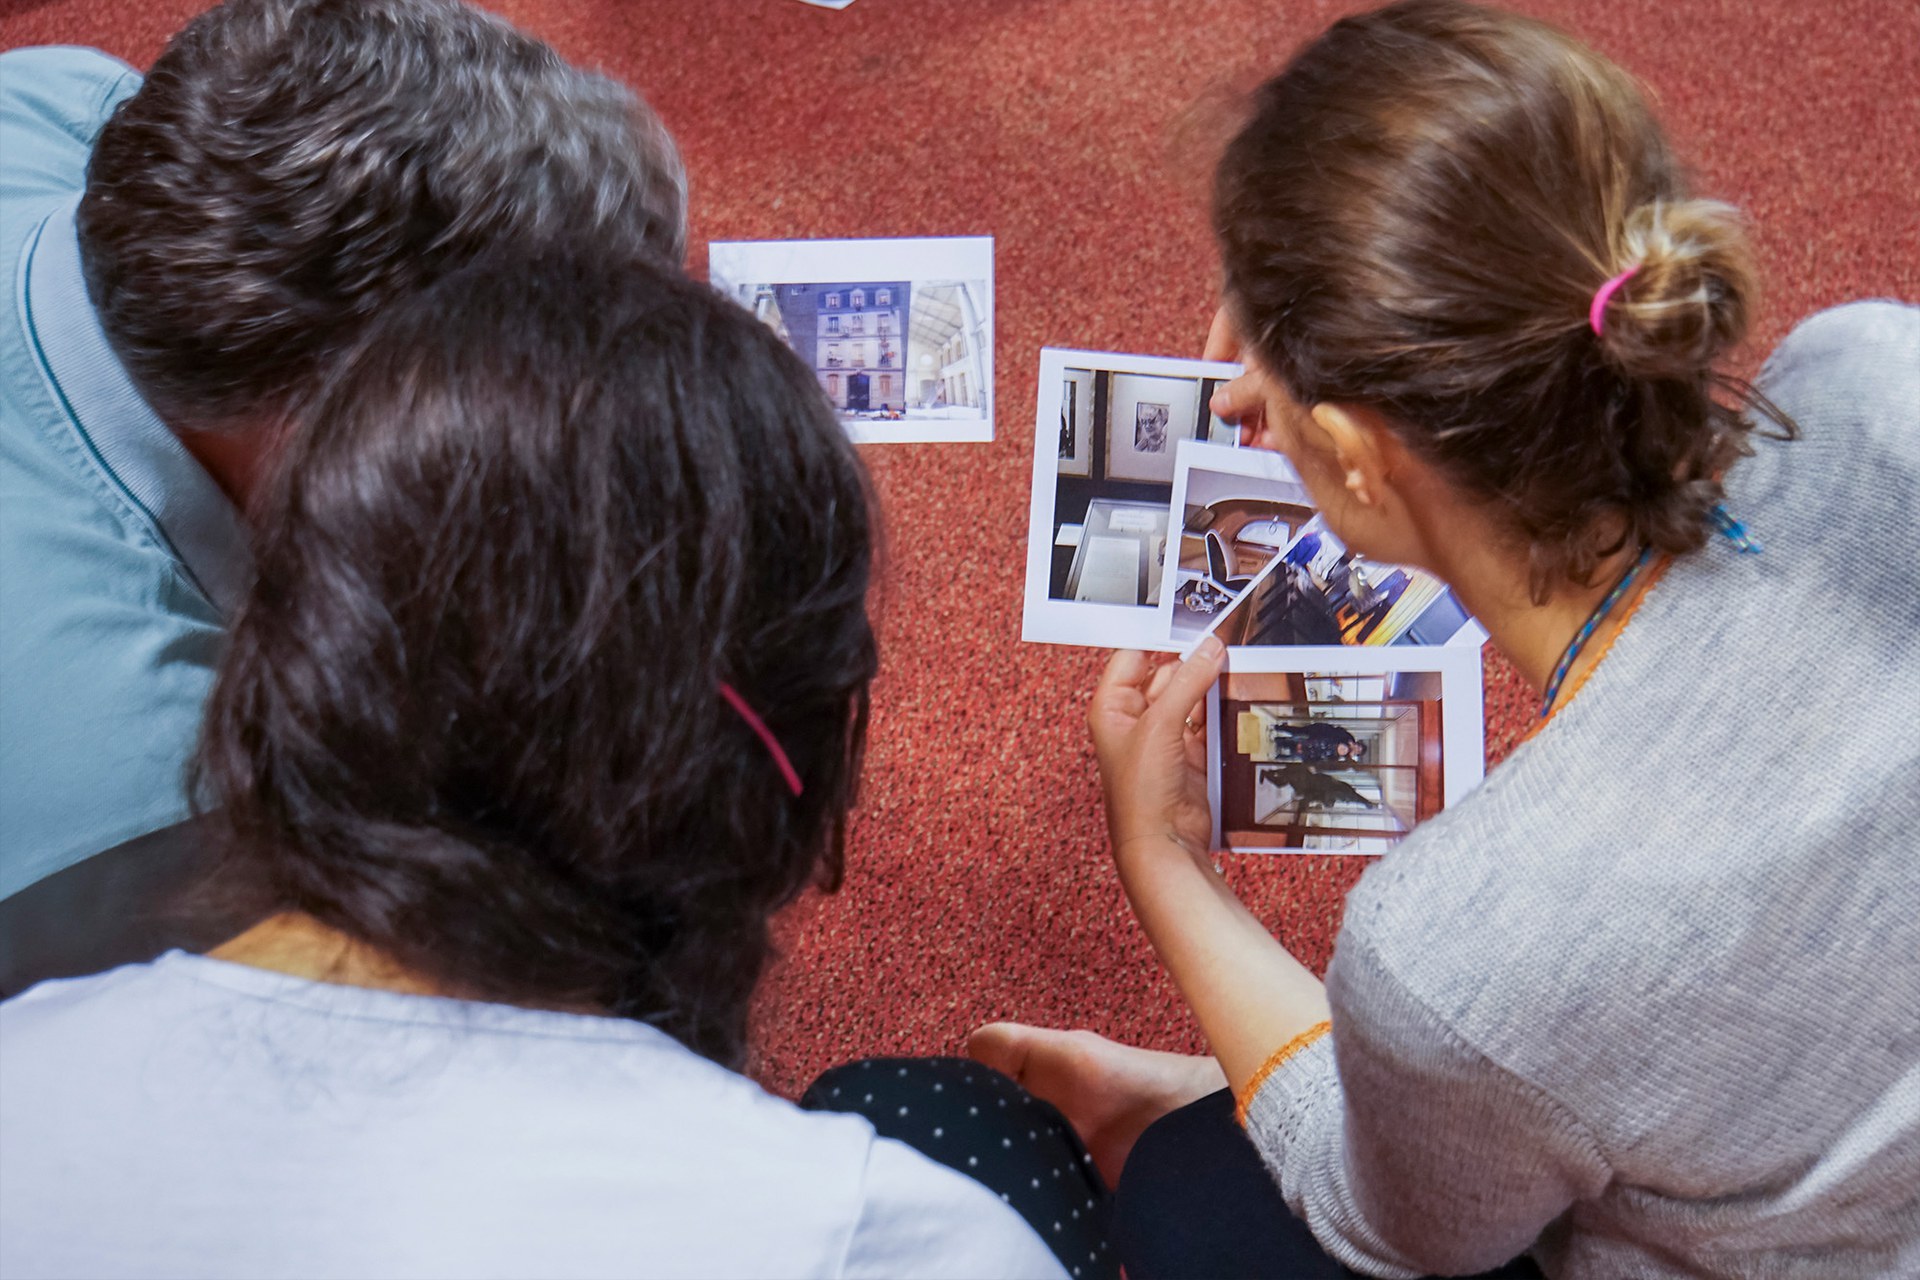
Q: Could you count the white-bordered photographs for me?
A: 5